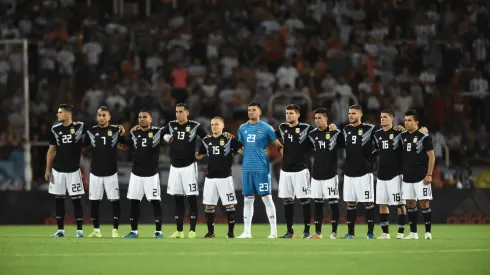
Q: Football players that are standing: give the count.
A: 11